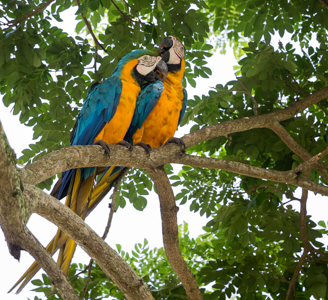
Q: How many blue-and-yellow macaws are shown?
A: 2